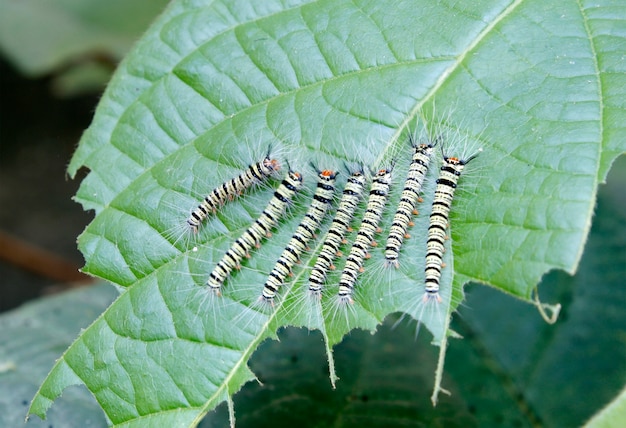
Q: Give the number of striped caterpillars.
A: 7